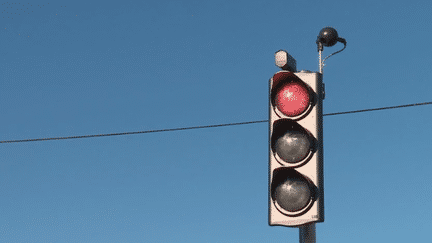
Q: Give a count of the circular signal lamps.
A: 3